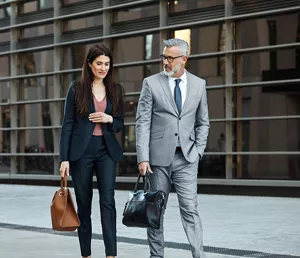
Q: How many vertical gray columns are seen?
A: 5